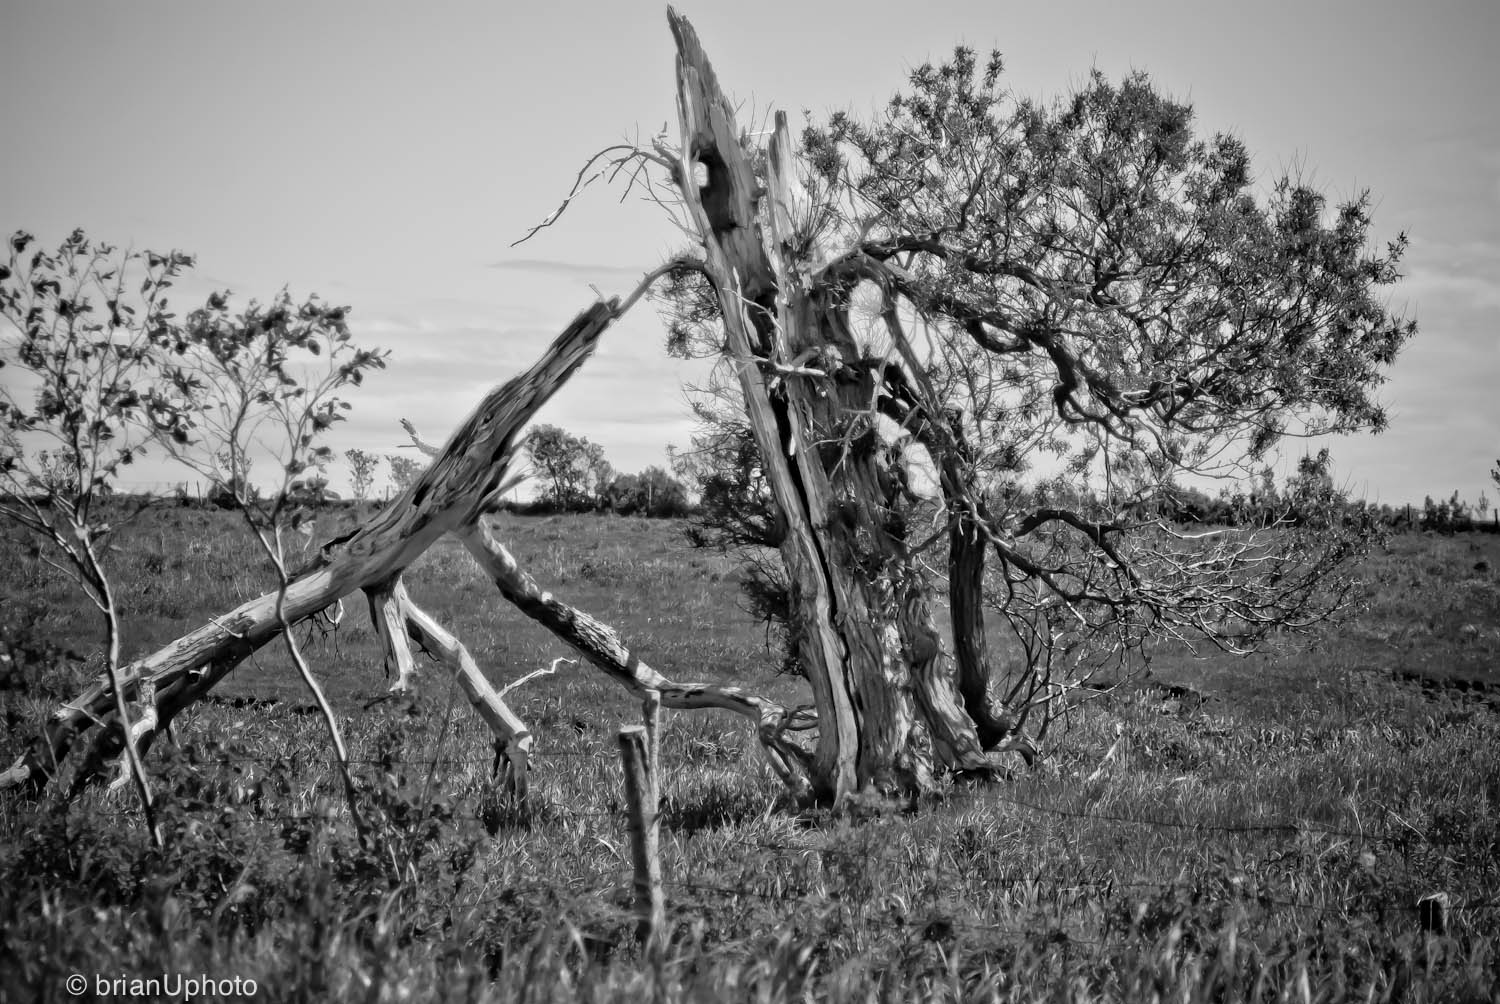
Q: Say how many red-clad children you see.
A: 0